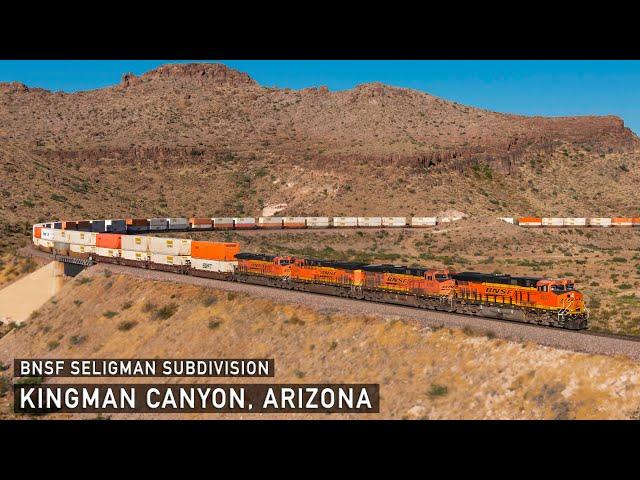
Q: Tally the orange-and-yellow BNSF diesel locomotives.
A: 4